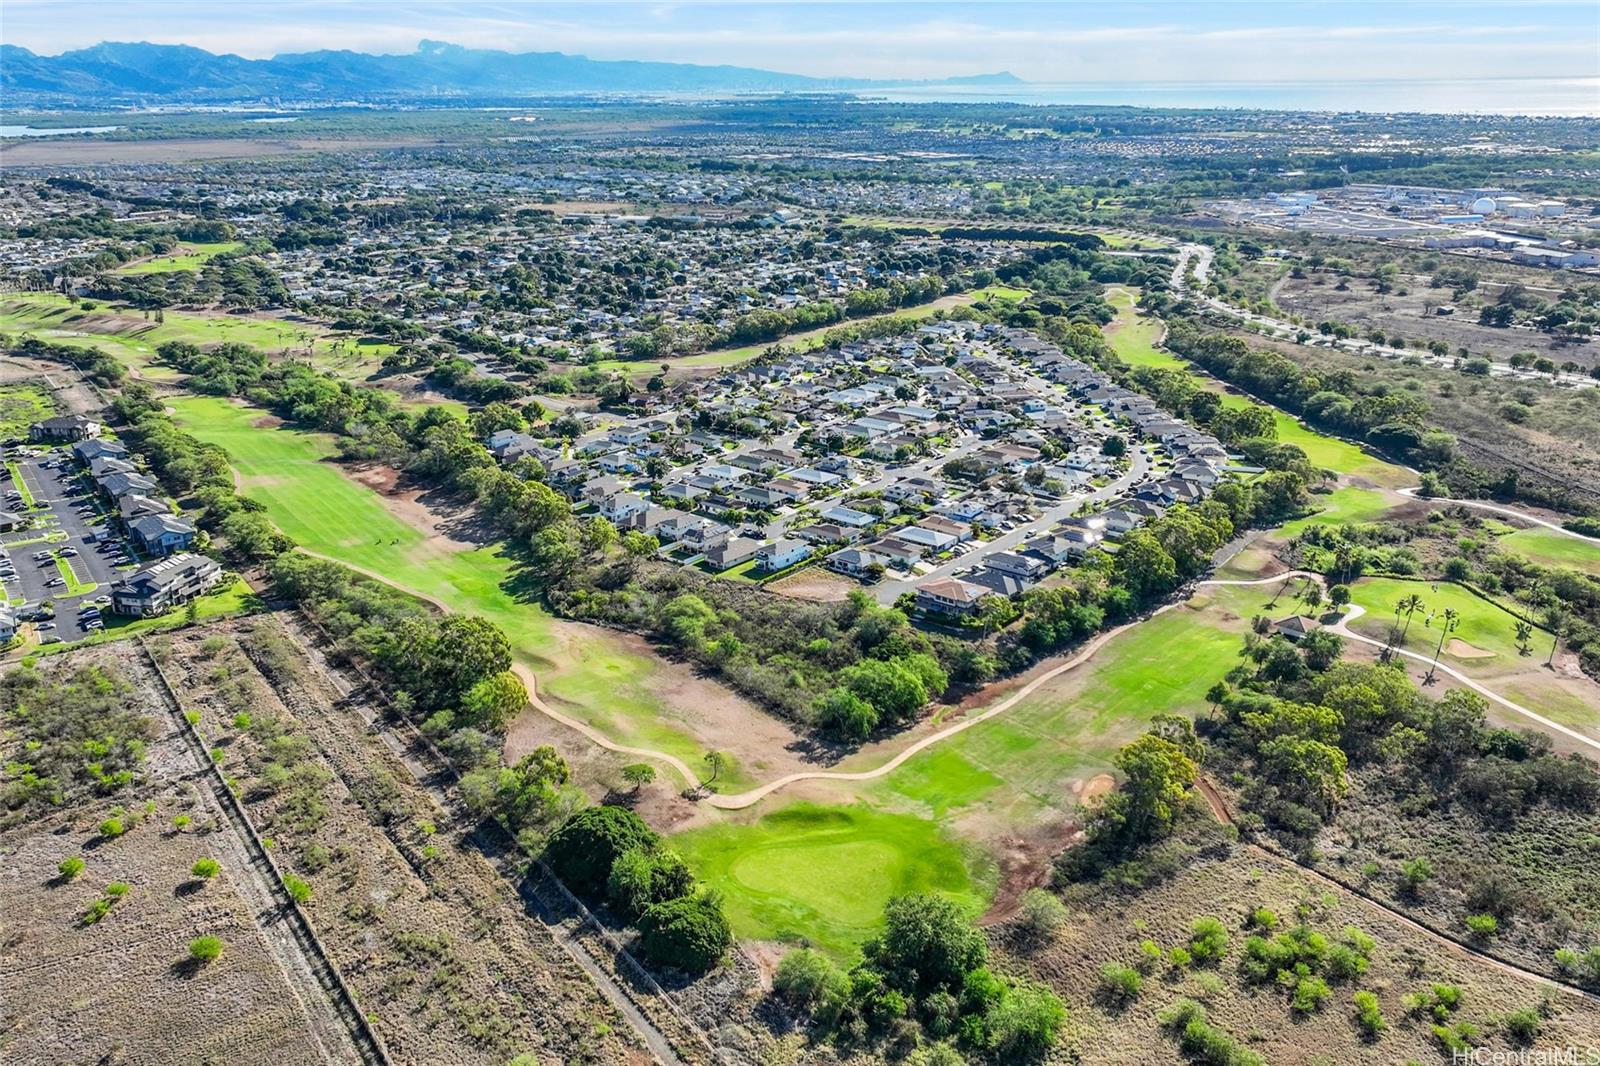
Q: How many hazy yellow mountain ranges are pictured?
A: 0